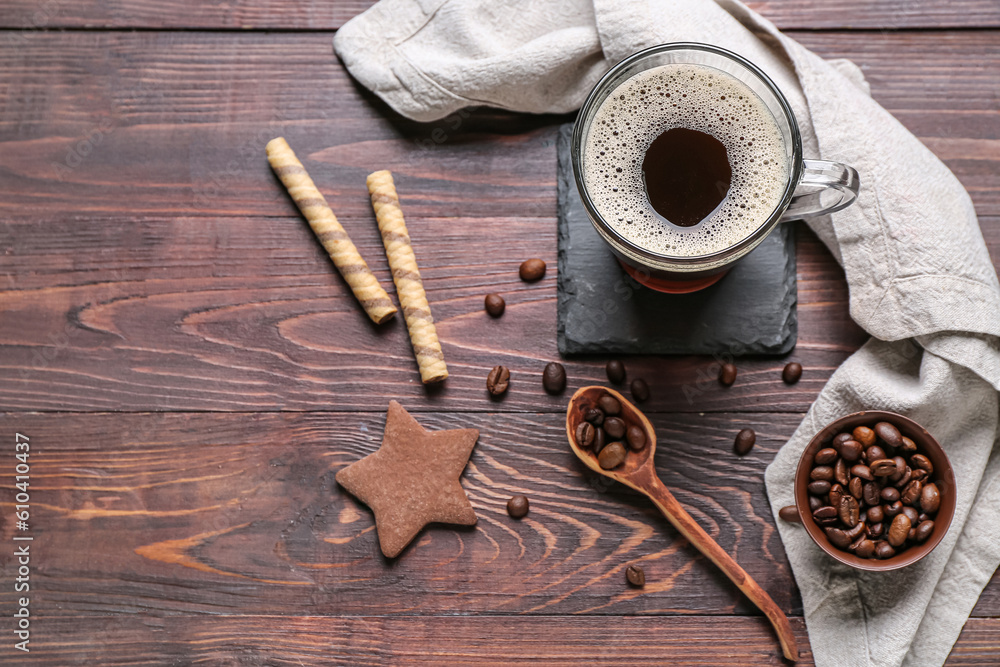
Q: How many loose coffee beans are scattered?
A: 12